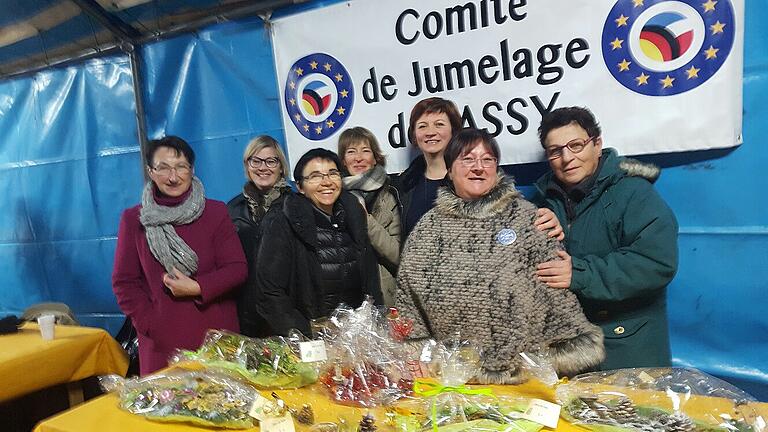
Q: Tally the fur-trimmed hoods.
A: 1